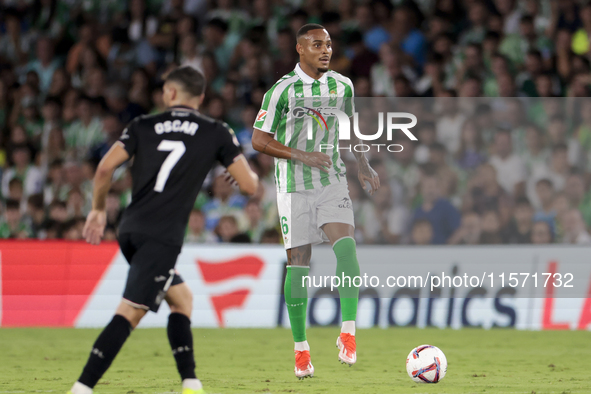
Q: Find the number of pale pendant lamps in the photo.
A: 0